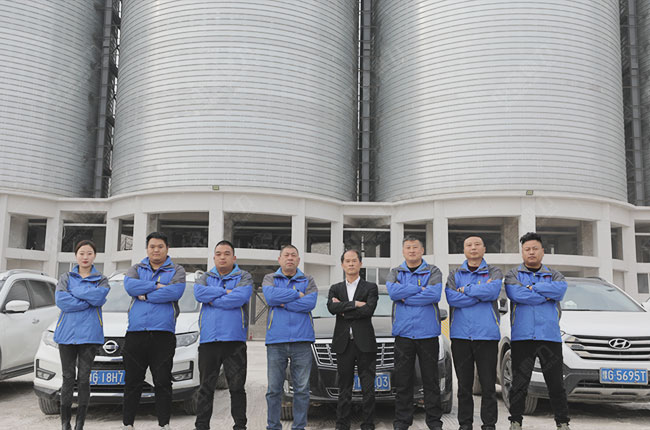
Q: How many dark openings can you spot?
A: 12